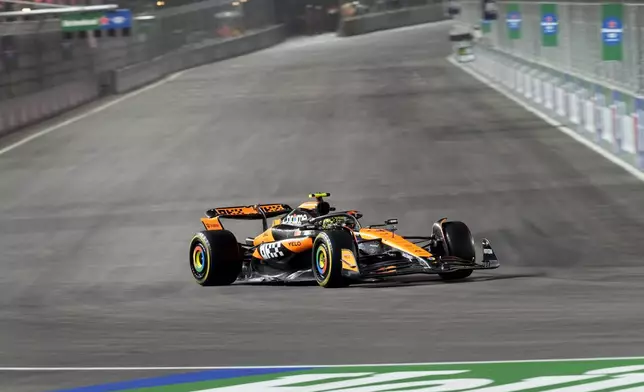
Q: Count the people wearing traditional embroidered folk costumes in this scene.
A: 0